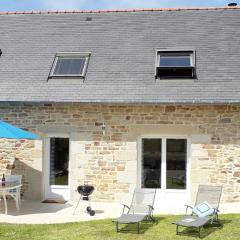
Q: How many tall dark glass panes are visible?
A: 3